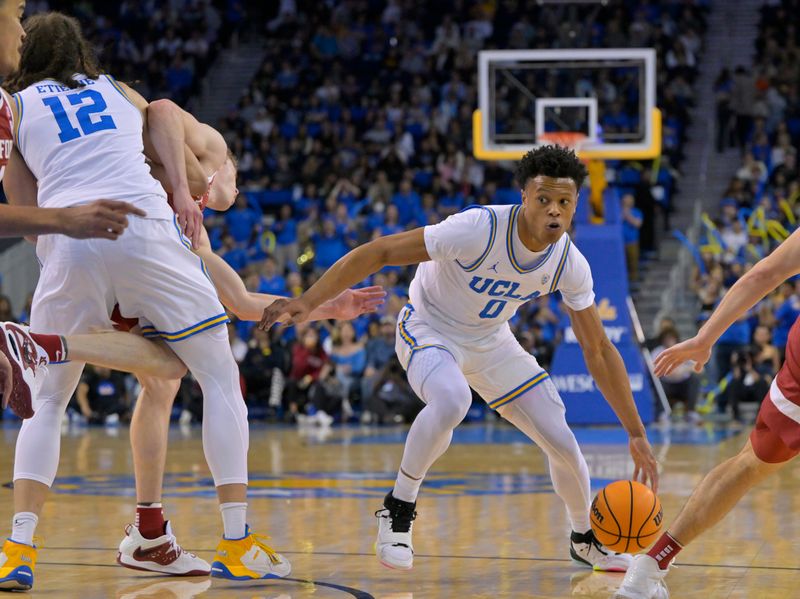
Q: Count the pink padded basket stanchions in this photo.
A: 0